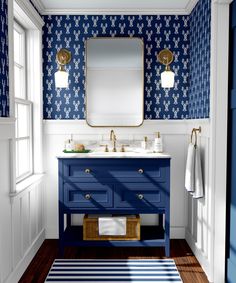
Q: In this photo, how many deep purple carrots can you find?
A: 0